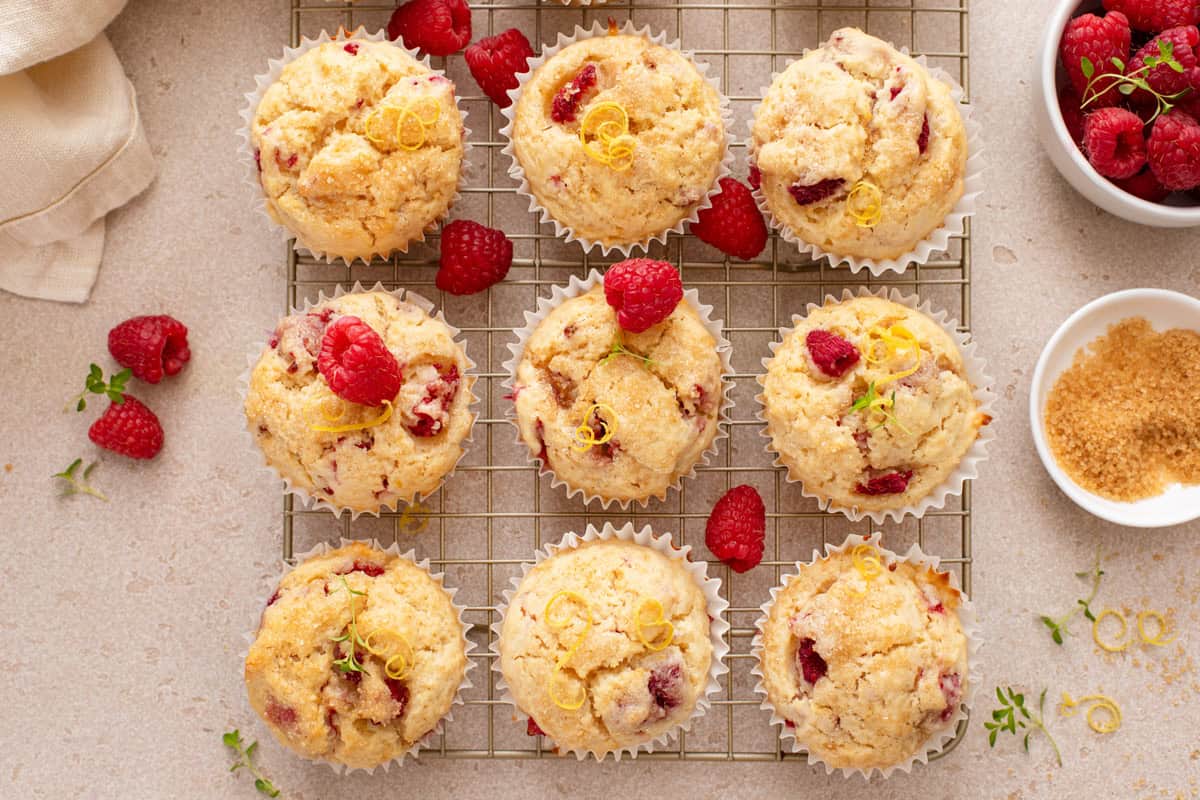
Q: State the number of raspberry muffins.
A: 9